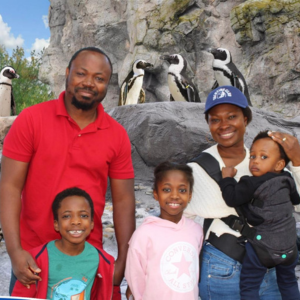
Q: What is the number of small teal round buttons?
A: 2